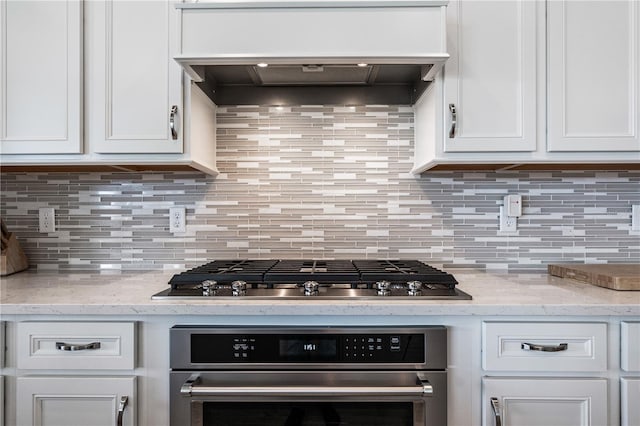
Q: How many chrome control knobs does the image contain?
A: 5